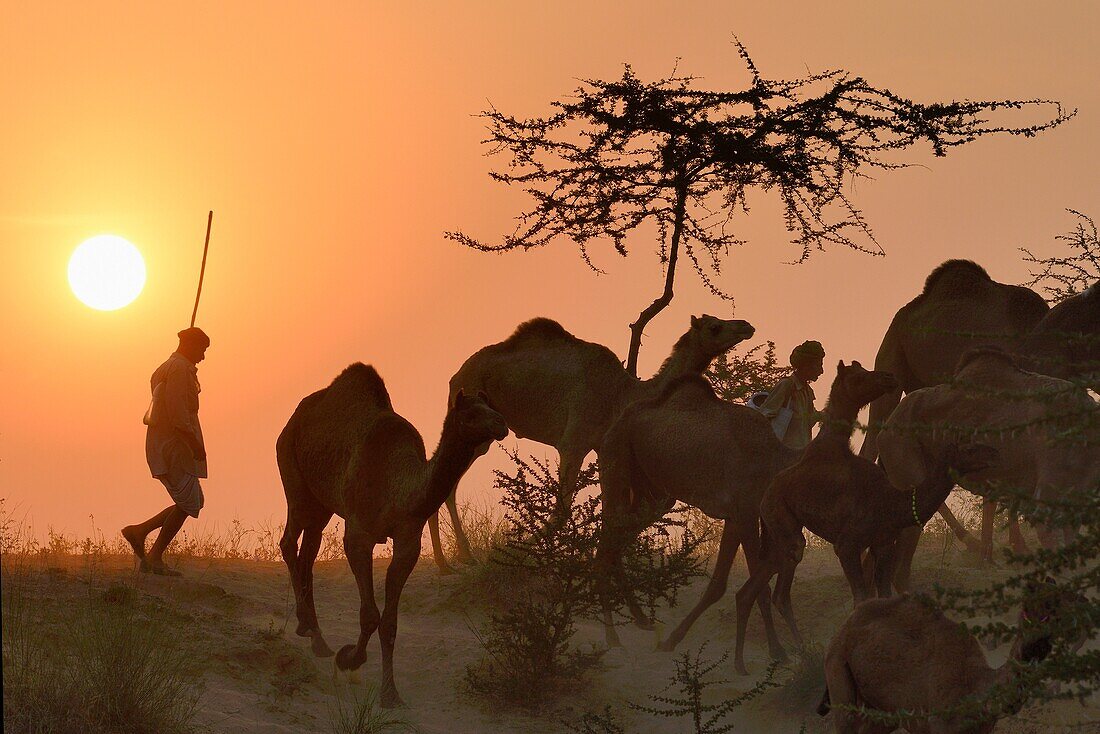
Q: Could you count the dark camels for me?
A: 8